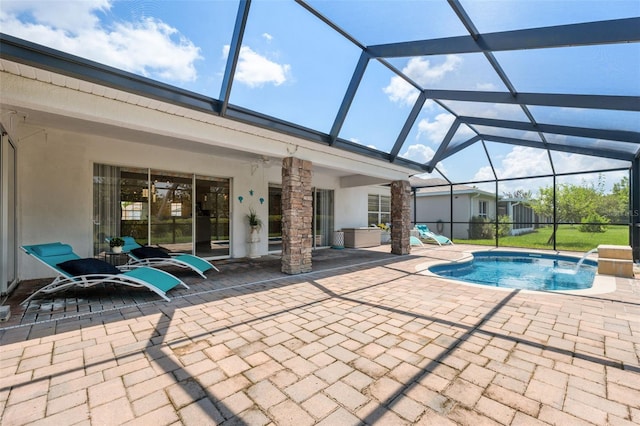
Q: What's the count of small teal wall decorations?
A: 3